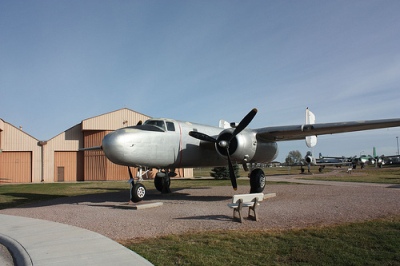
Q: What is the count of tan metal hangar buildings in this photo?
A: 2